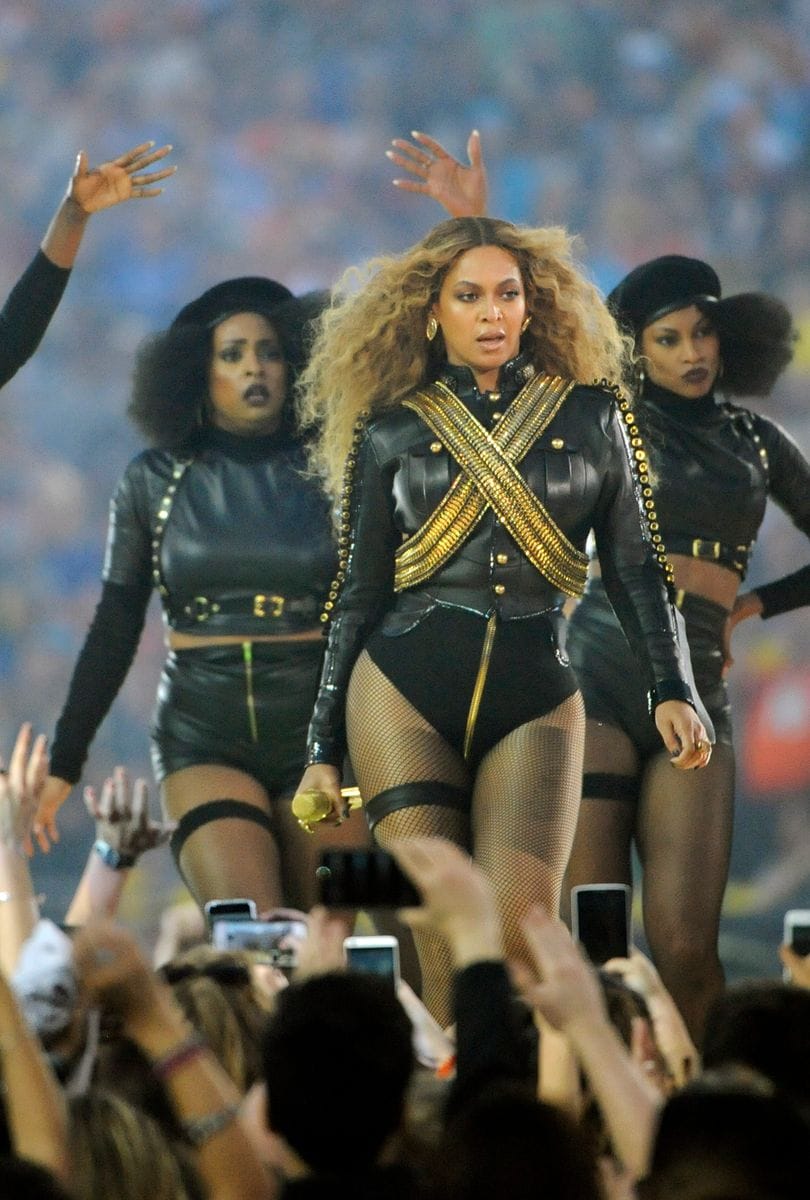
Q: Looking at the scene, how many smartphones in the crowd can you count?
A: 6